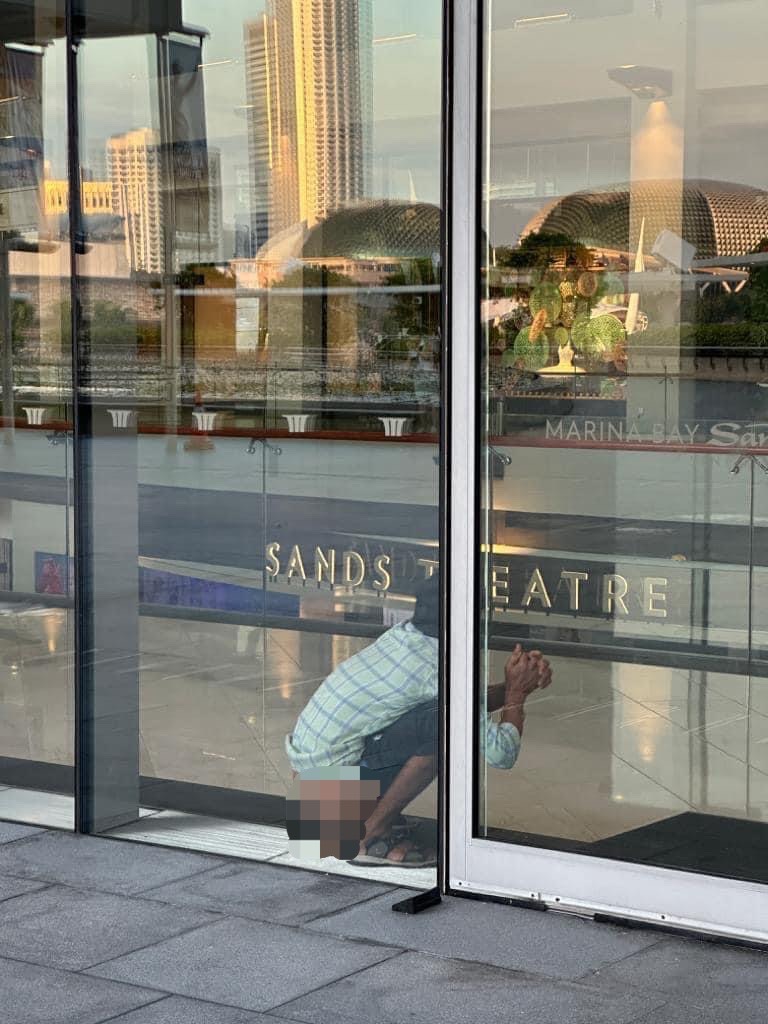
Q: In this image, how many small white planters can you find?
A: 5